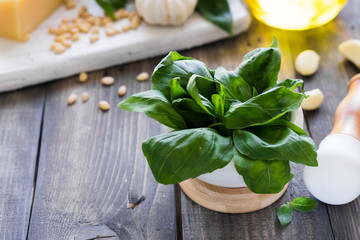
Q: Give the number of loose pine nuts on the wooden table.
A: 7